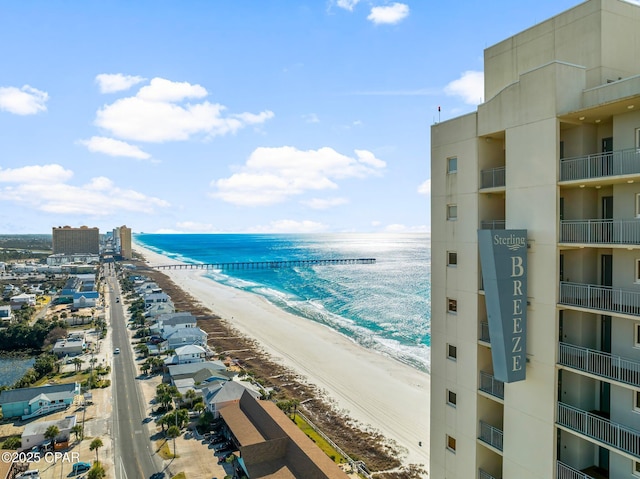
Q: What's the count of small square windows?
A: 7